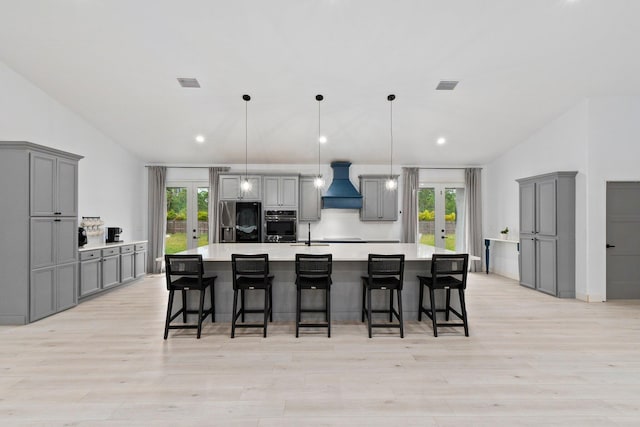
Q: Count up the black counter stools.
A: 5